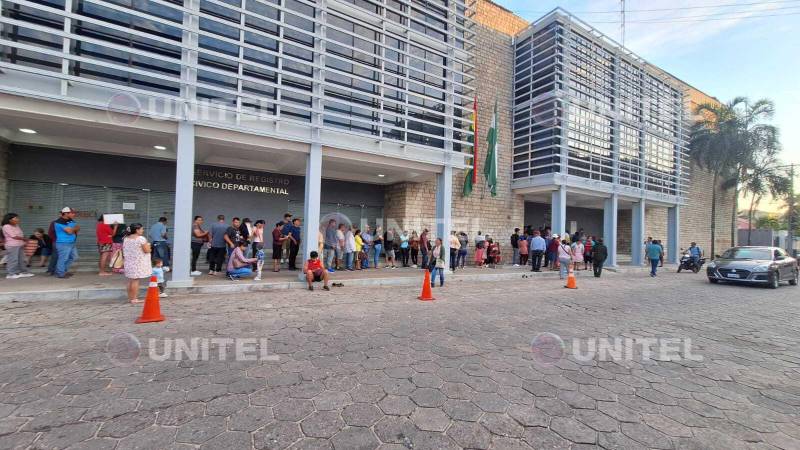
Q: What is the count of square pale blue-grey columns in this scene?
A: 7